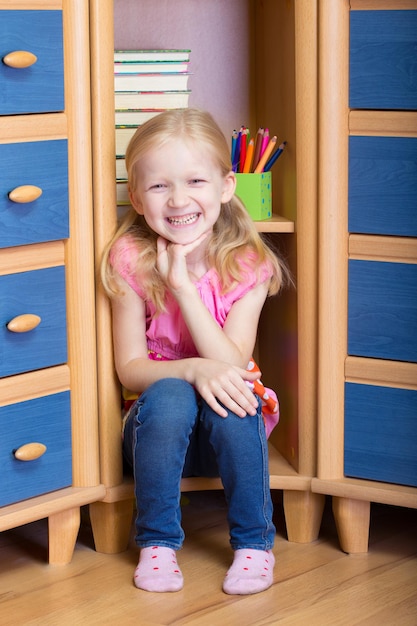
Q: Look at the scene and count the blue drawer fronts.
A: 8